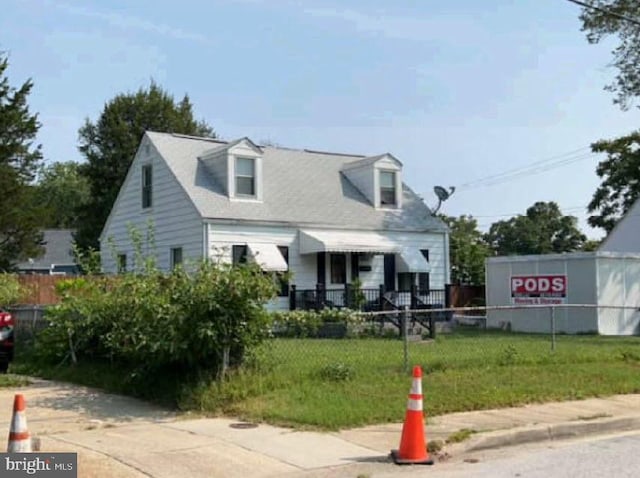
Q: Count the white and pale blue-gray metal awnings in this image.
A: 3